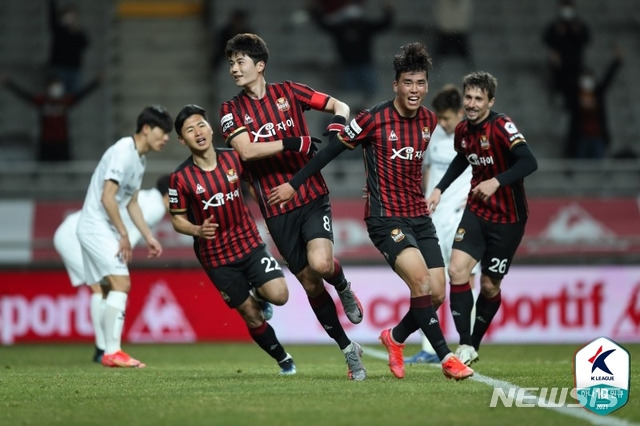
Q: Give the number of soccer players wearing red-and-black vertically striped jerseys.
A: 4